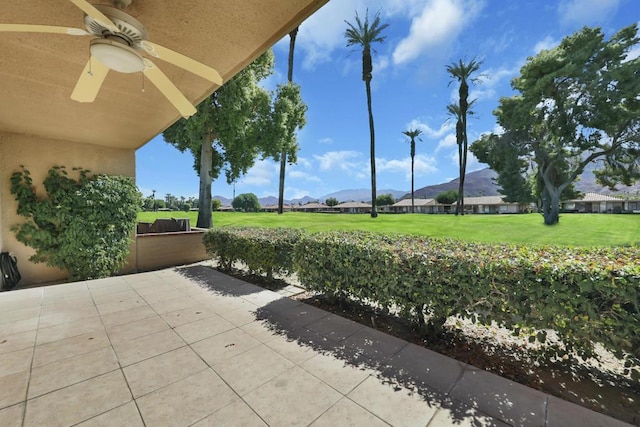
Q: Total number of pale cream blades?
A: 5